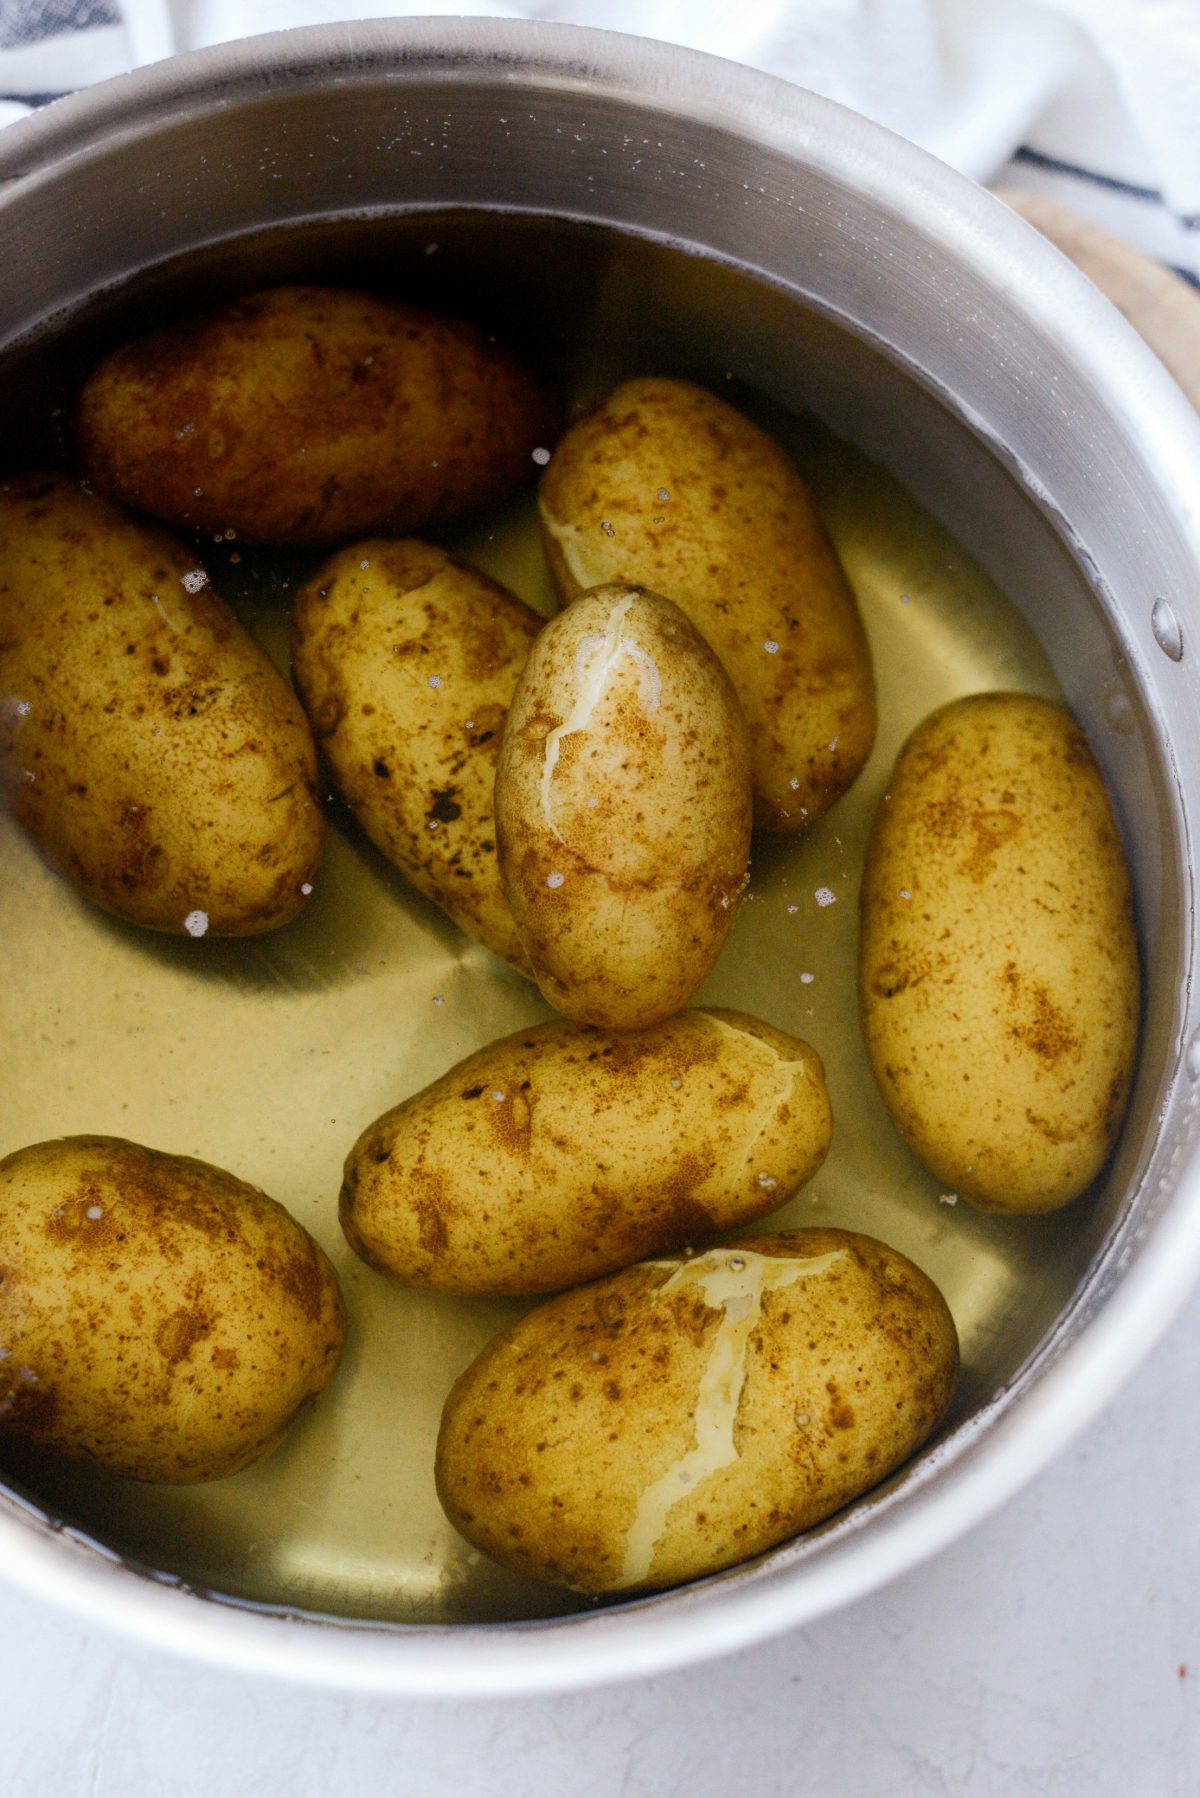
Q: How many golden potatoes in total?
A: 9